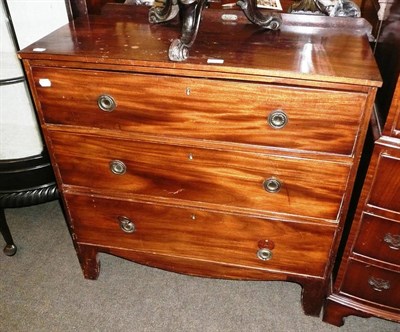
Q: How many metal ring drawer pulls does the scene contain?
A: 6